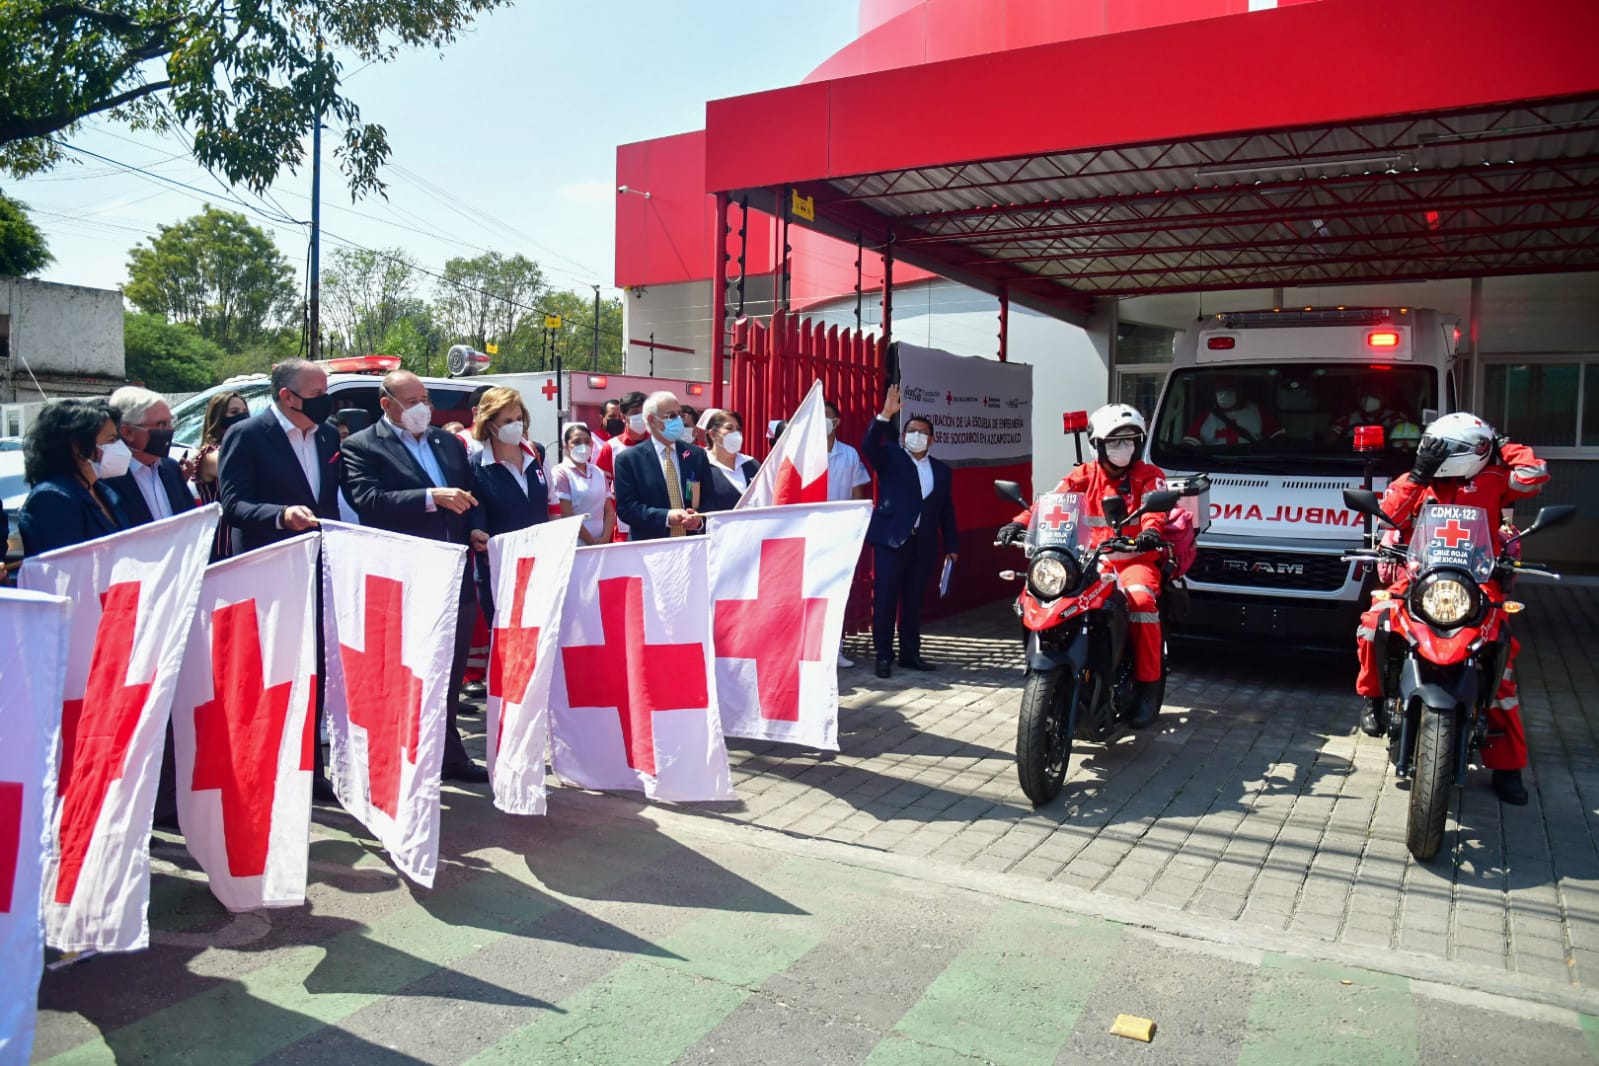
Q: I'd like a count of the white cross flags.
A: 8